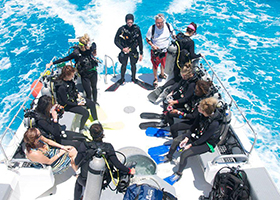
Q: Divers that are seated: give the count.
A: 5